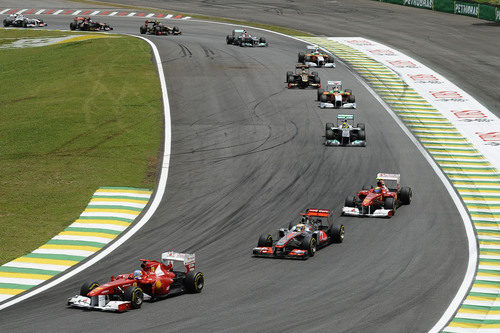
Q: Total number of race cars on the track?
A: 11